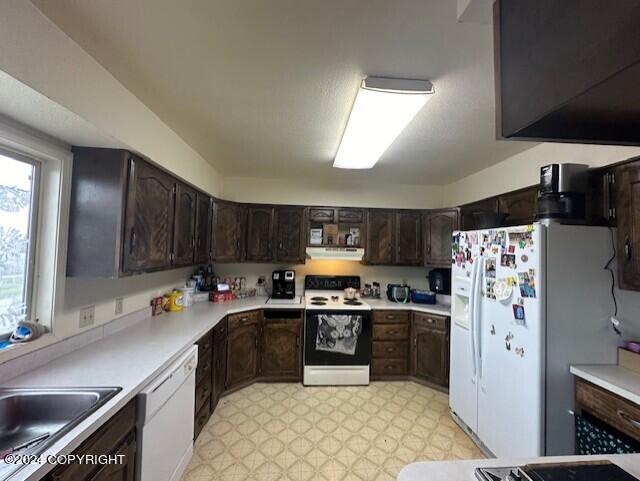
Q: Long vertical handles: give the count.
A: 2